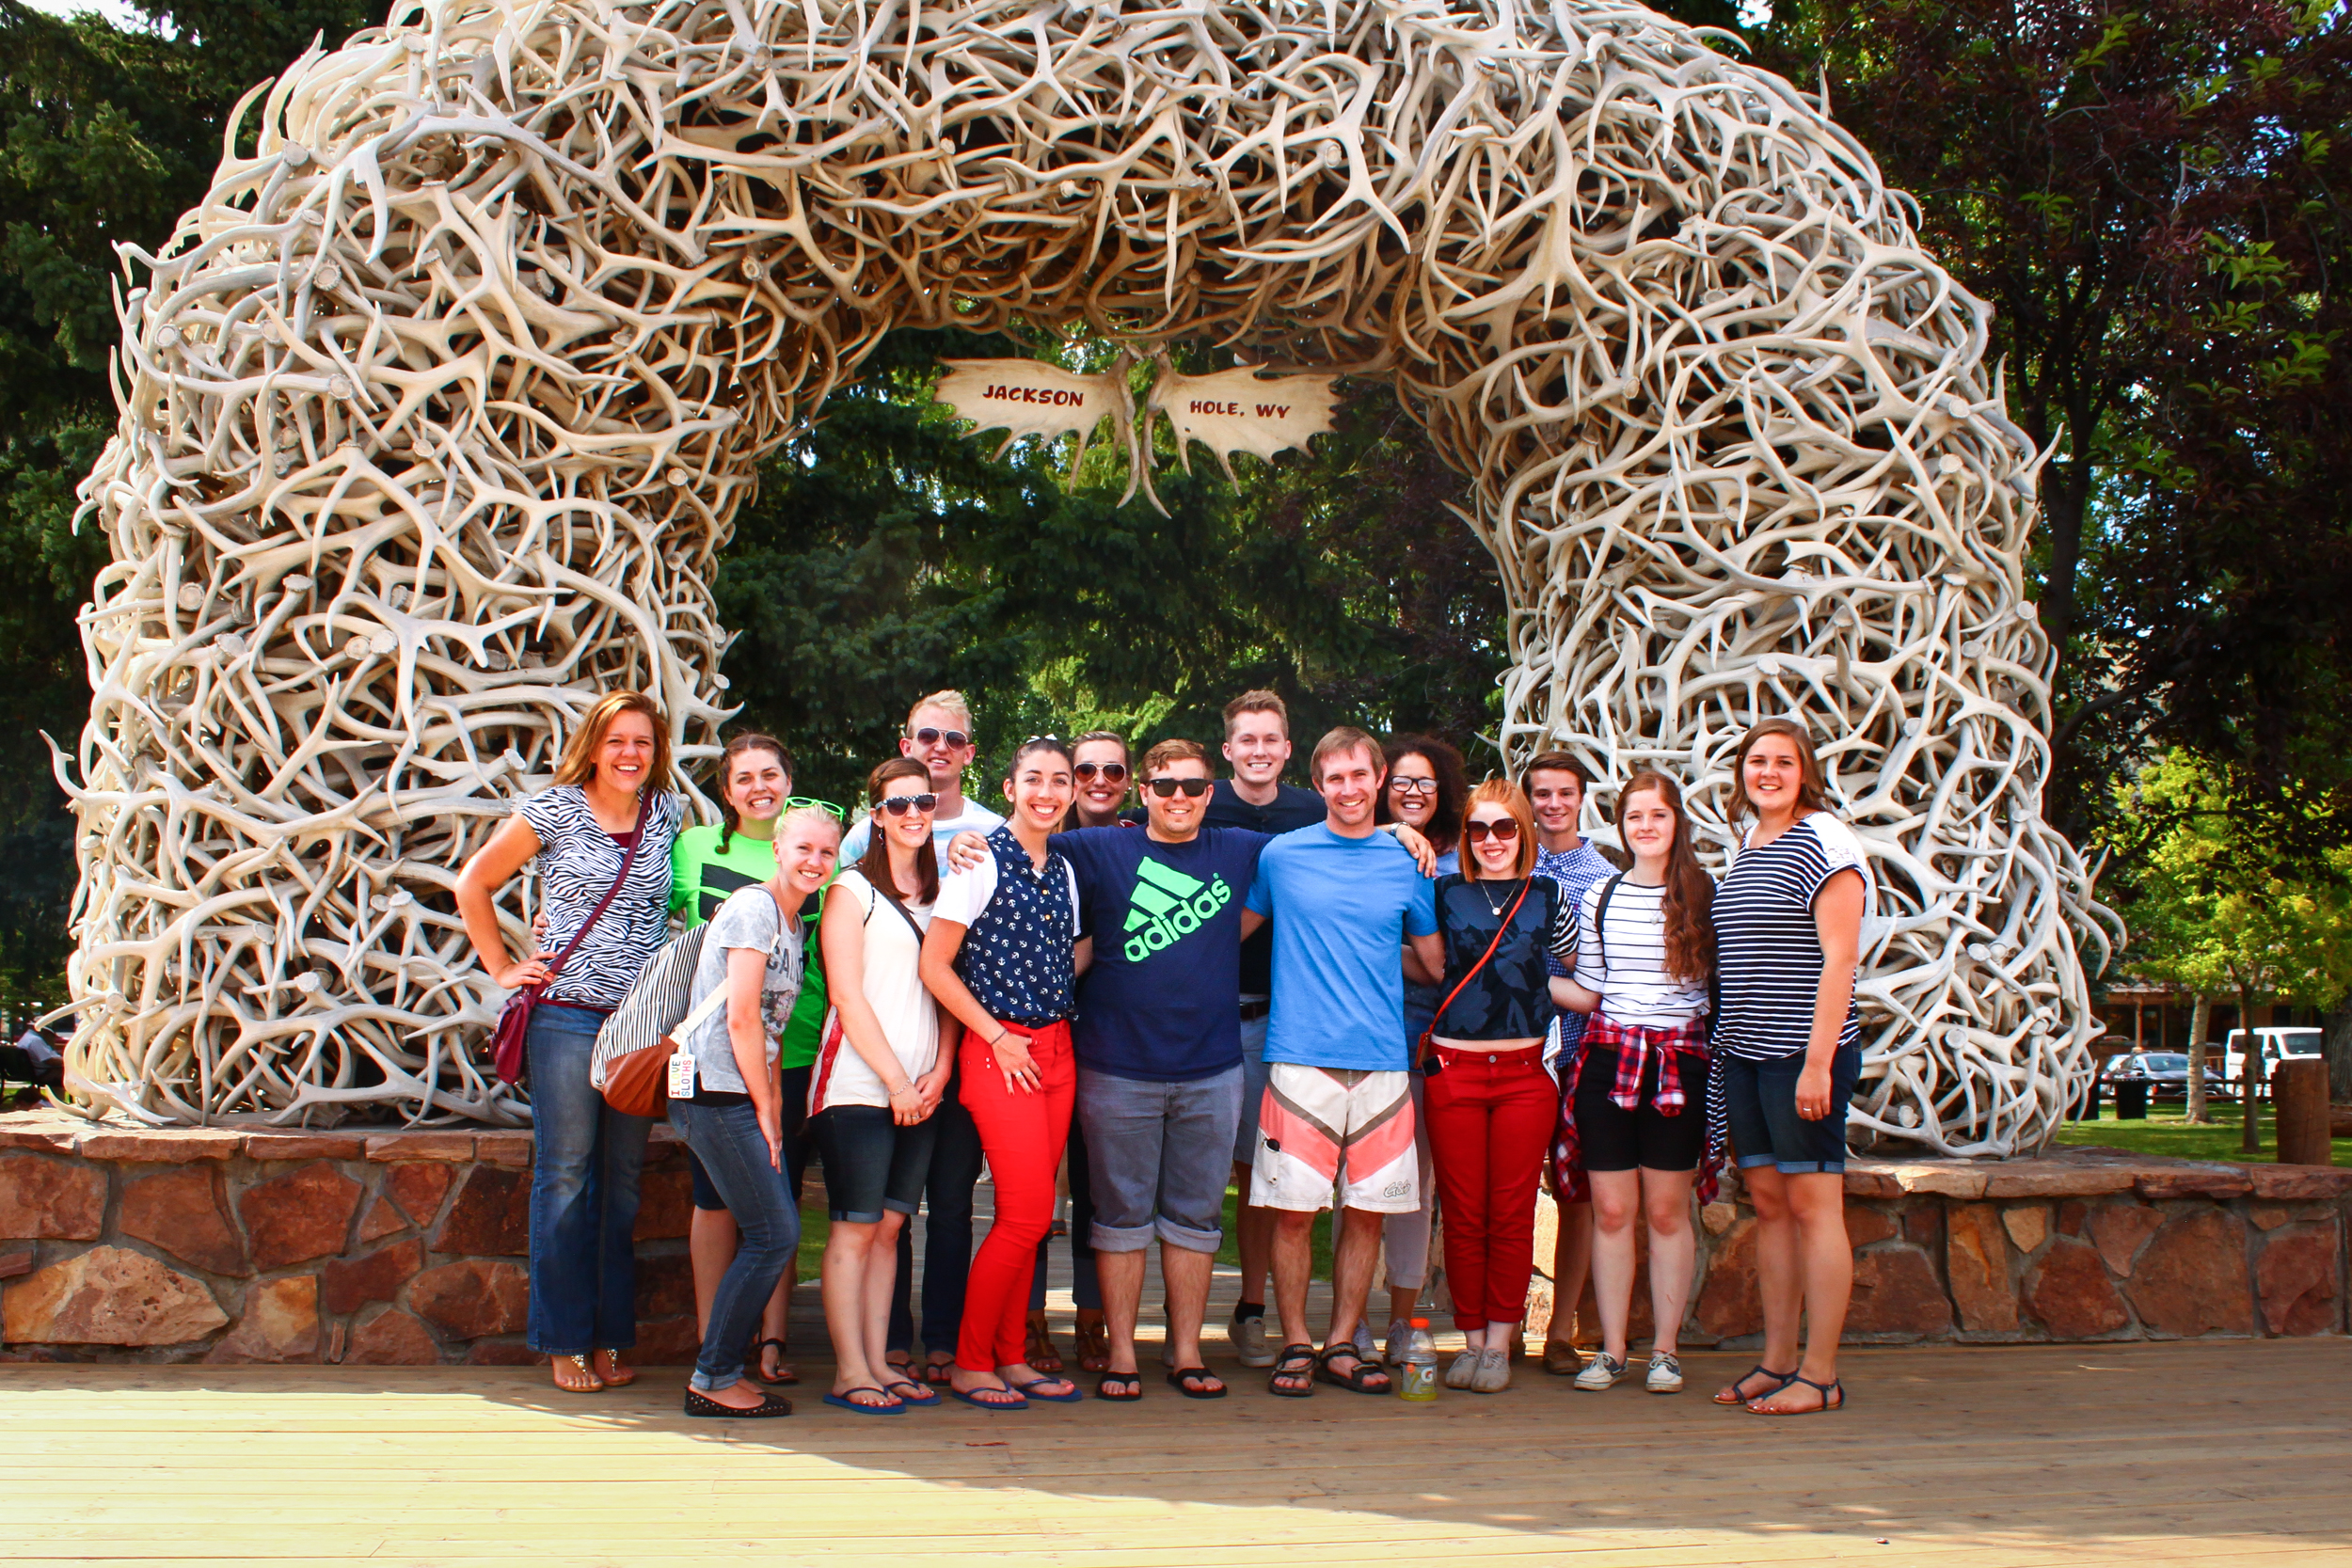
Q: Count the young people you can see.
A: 15